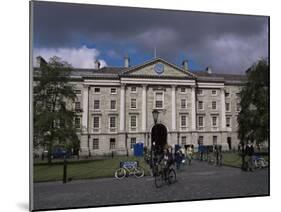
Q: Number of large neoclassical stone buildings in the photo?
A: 1